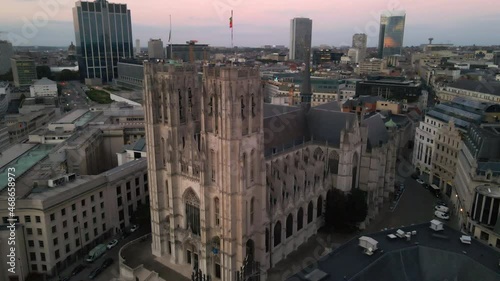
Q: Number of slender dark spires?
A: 1